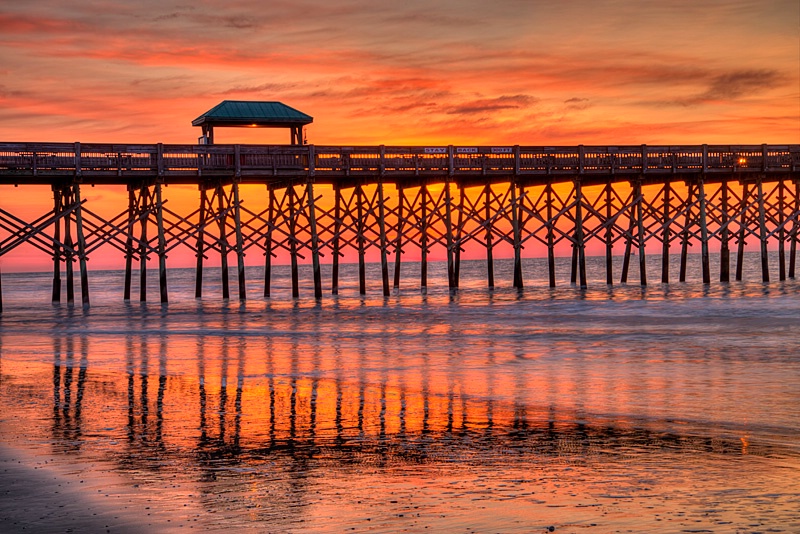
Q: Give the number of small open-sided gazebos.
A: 1